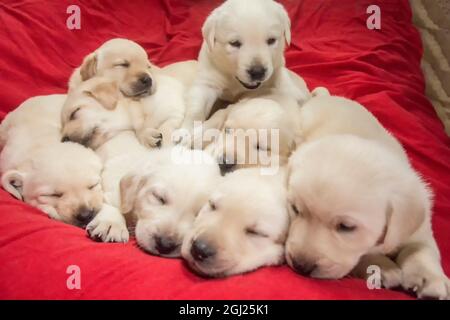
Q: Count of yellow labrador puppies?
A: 8